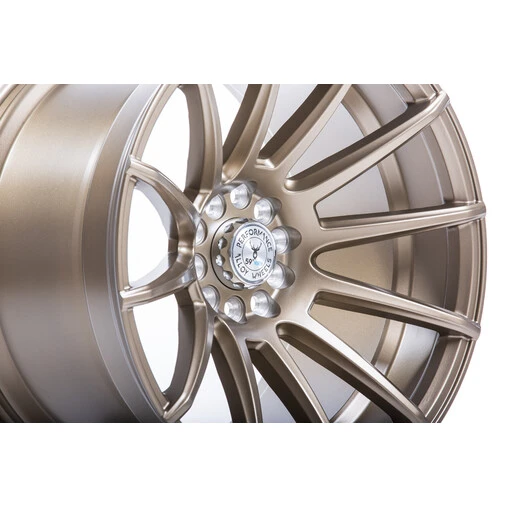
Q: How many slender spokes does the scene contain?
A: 12